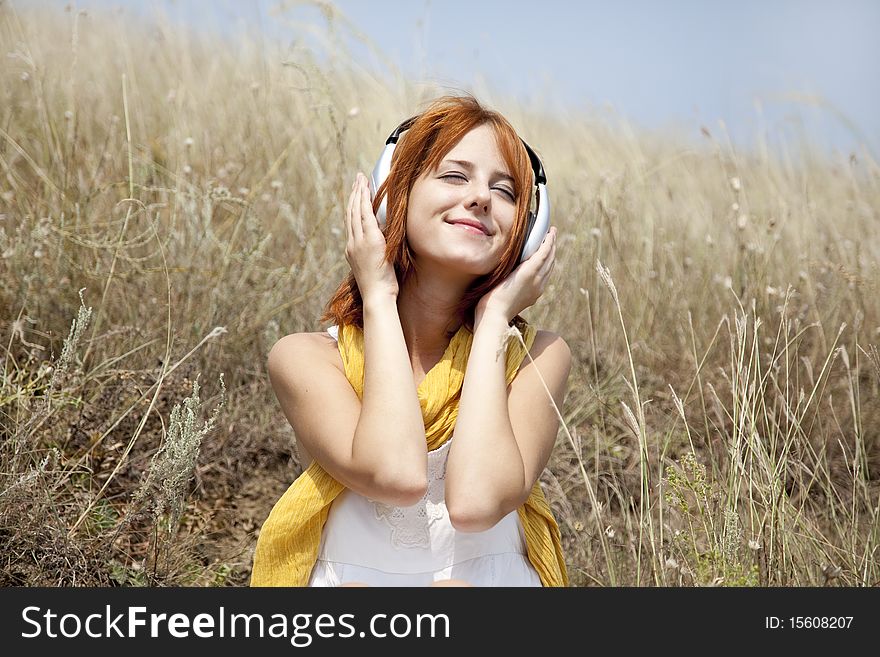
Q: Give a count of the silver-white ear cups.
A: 2